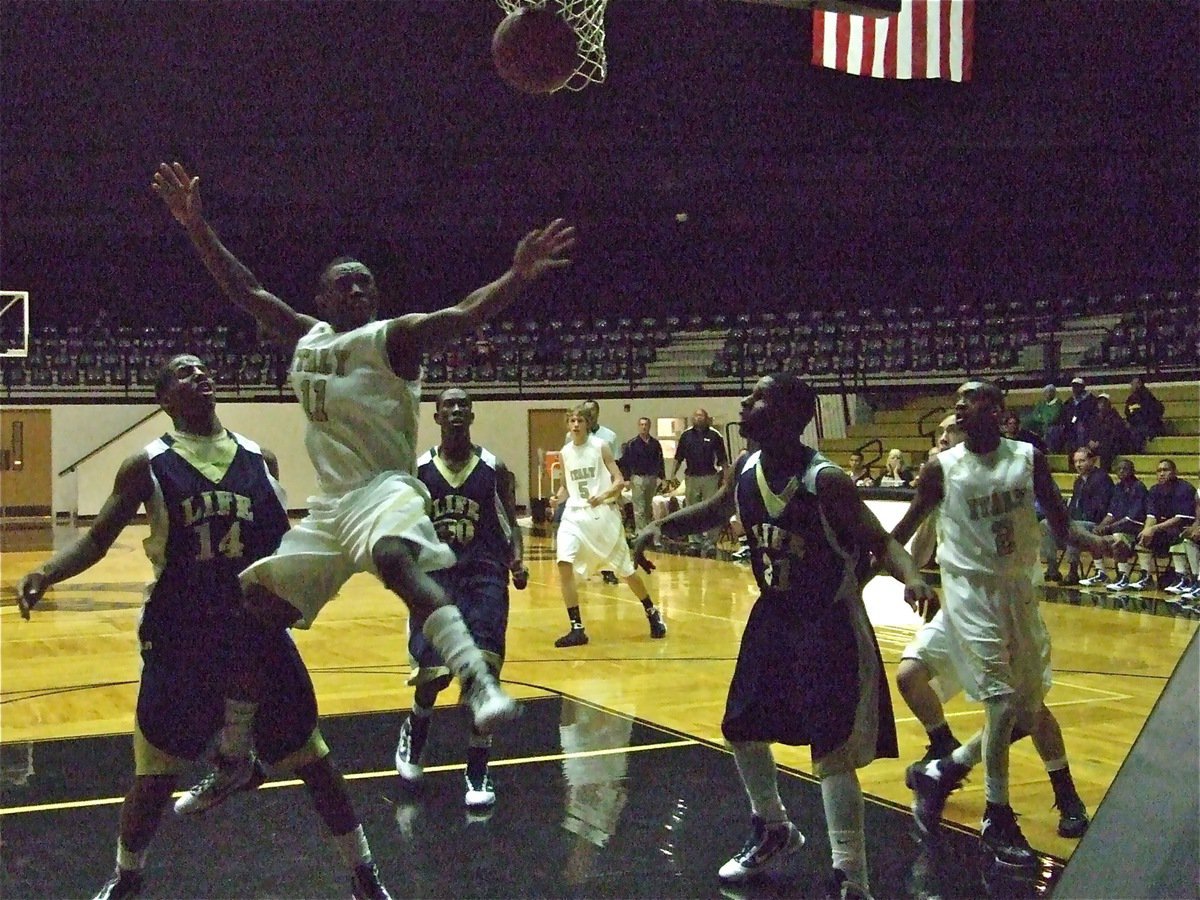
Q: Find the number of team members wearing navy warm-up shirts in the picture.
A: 2